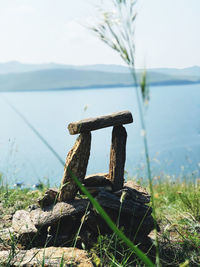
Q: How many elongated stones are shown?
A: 3